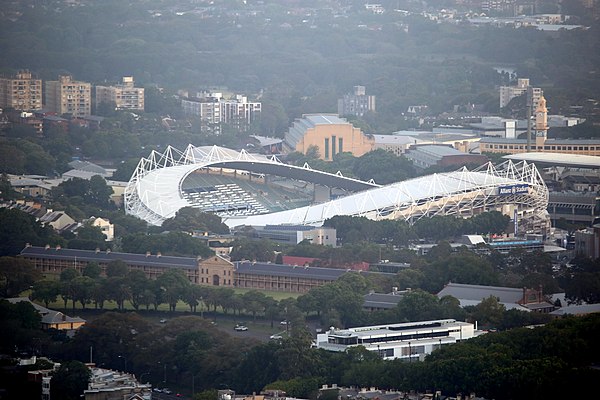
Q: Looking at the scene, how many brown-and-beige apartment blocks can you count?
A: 3